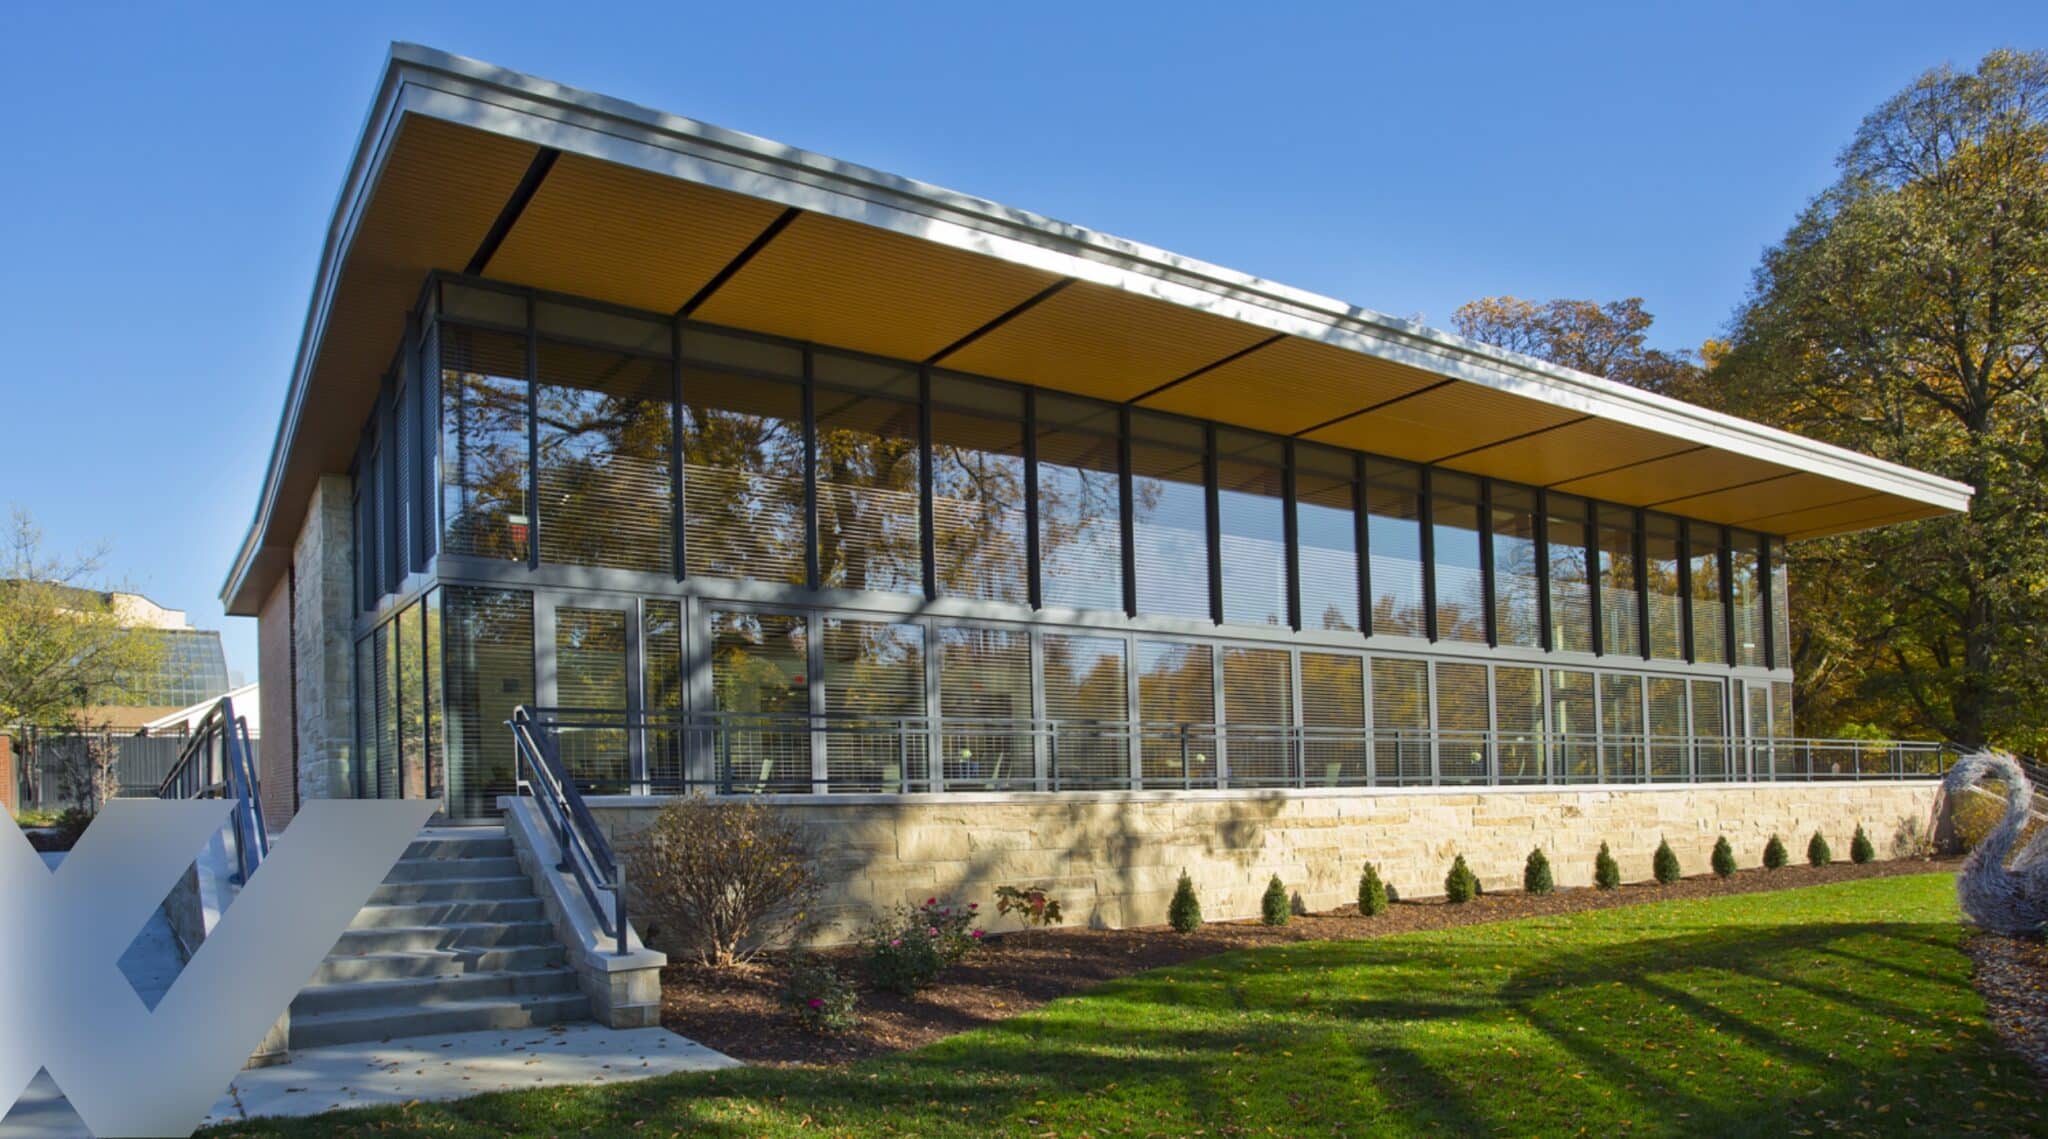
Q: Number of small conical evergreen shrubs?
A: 11